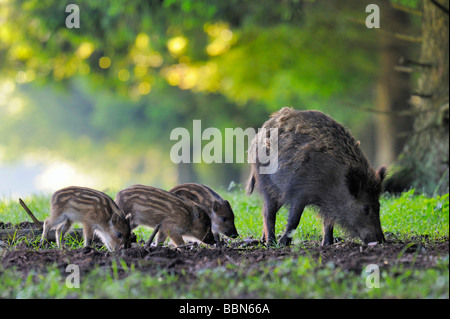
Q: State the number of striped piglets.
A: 3